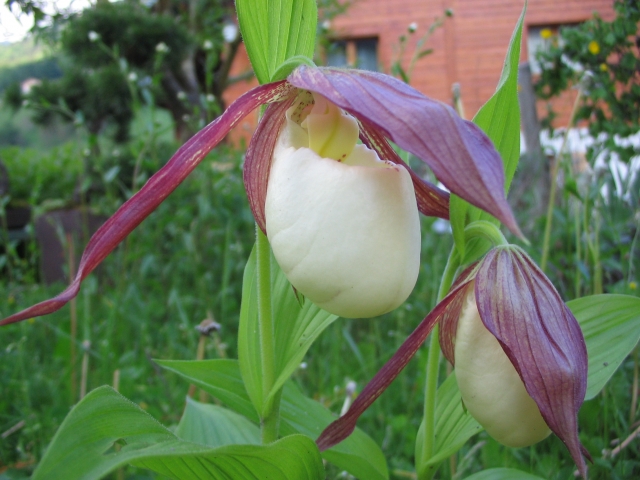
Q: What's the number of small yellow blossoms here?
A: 3